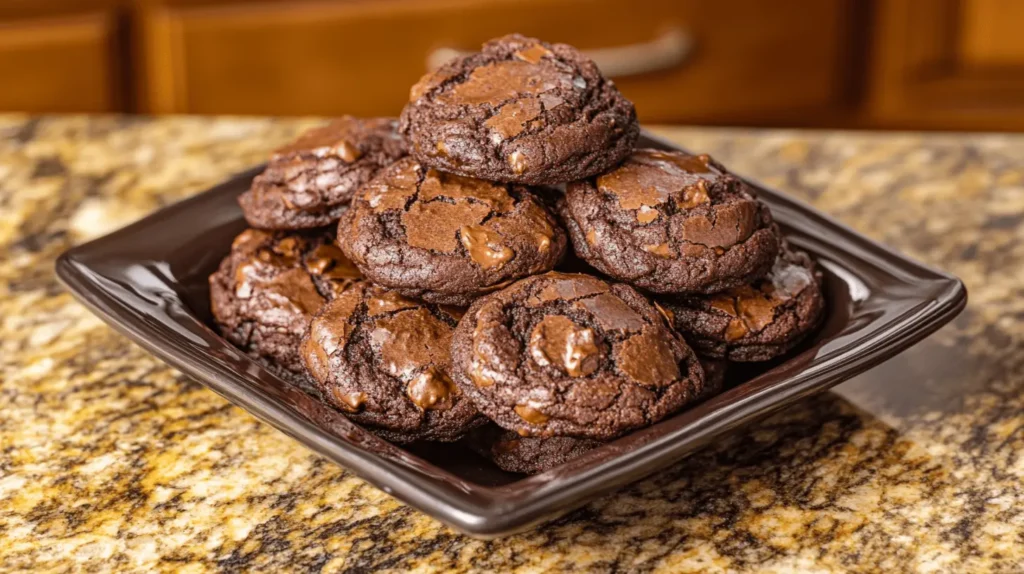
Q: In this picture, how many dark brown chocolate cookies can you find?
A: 9